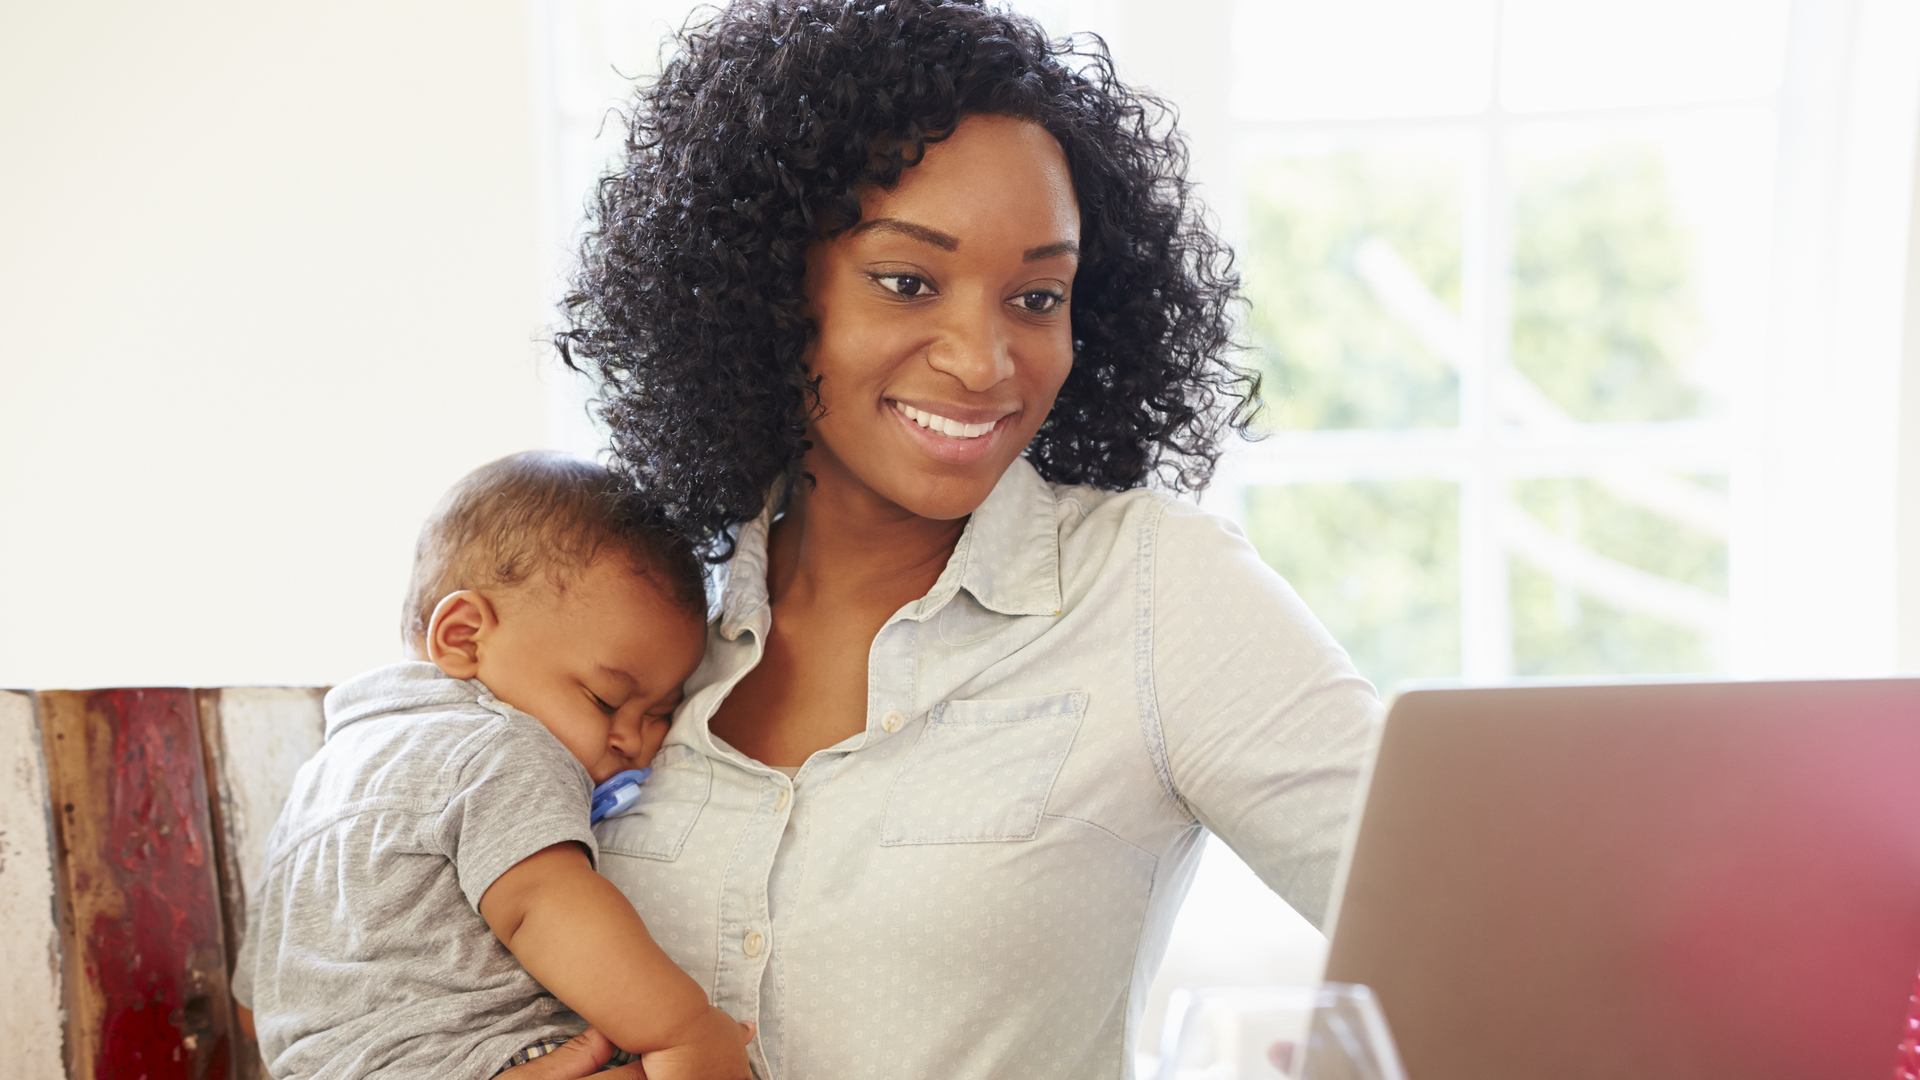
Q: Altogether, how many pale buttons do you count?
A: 3